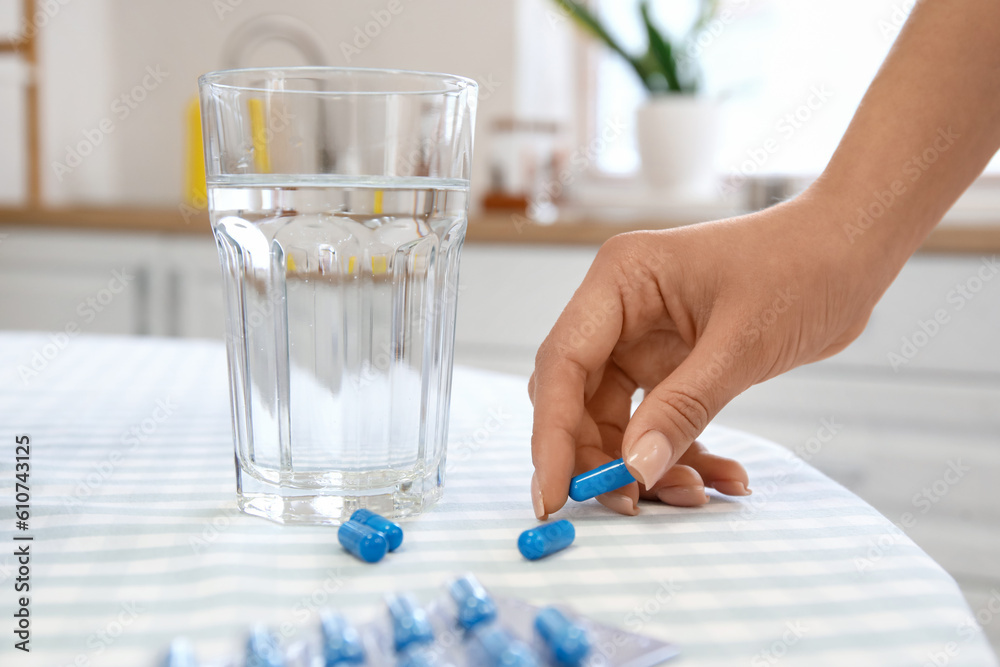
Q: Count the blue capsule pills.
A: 12